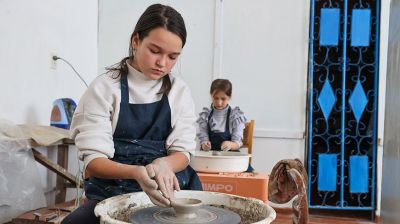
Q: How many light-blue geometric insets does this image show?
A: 6